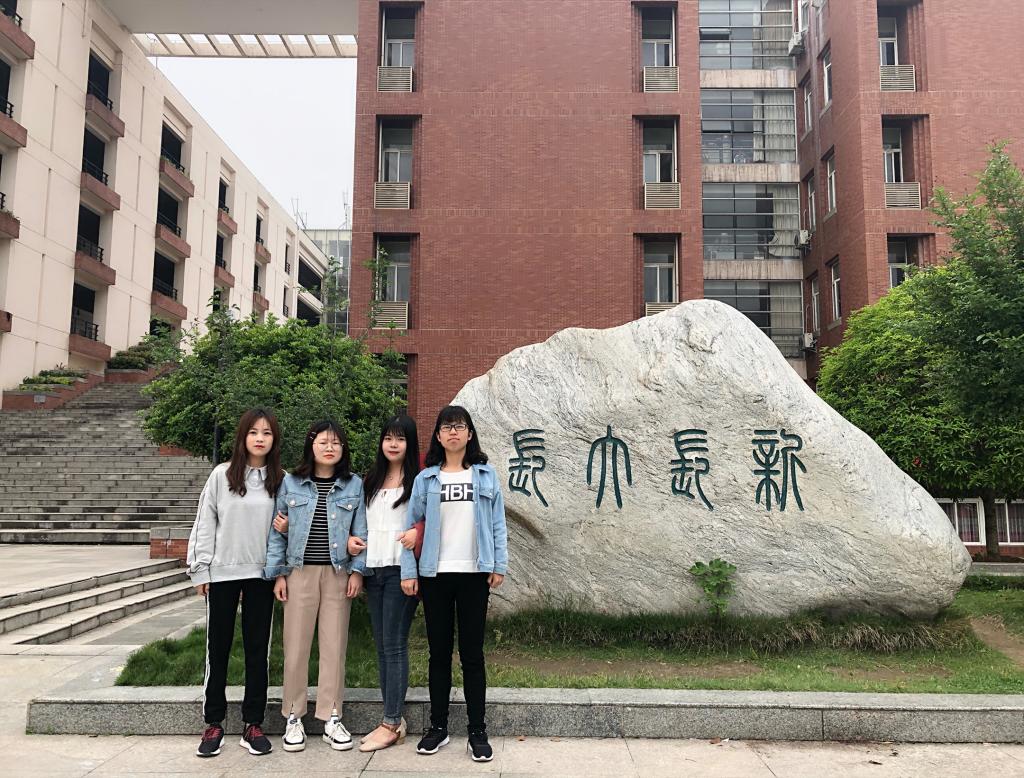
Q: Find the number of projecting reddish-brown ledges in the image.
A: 15